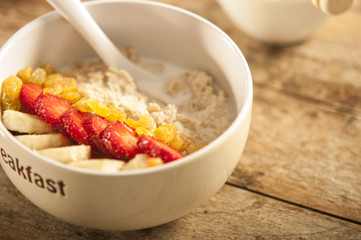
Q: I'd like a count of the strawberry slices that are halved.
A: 6